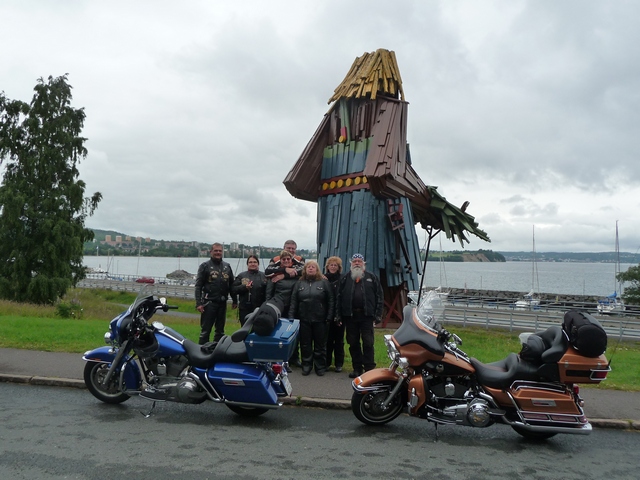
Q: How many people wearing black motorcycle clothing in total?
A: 7